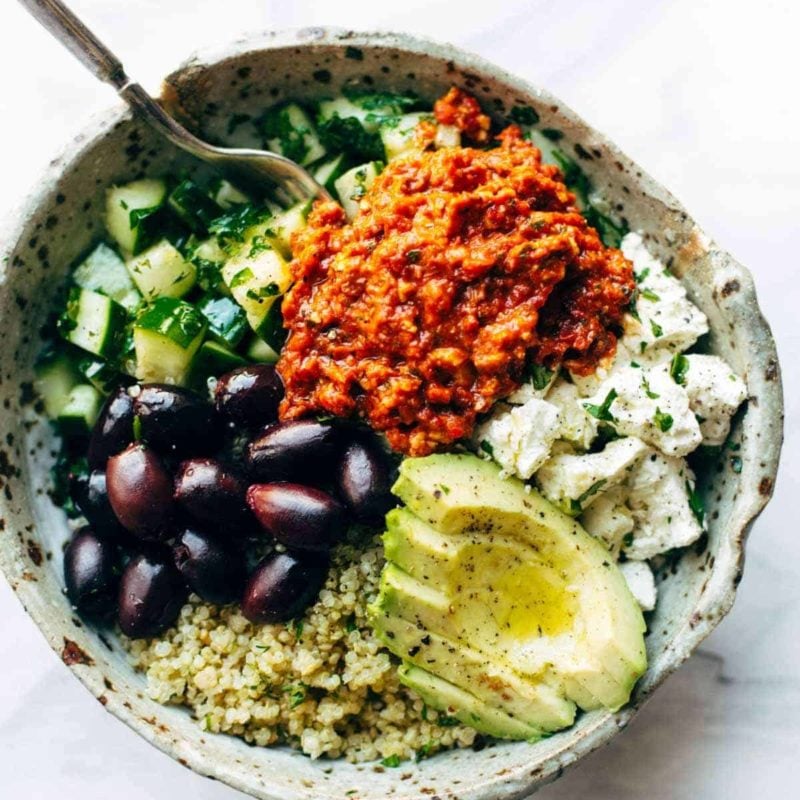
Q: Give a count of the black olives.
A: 13